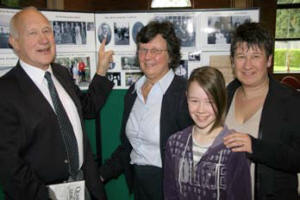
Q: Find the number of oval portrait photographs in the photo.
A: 2